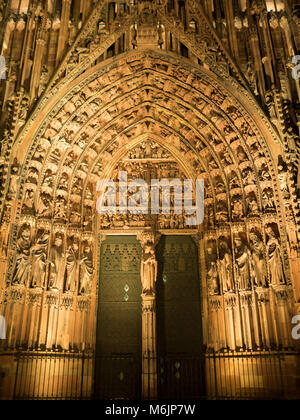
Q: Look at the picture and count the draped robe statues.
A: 11